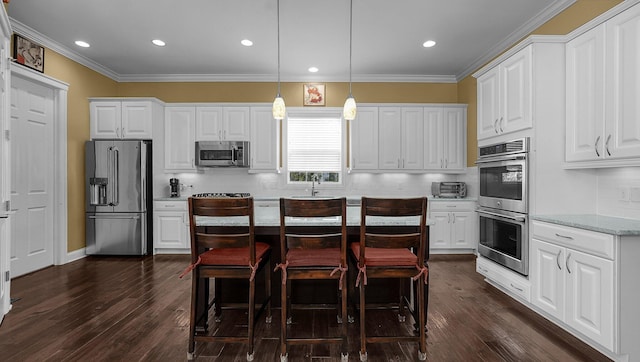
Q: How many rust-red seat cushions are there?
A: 3